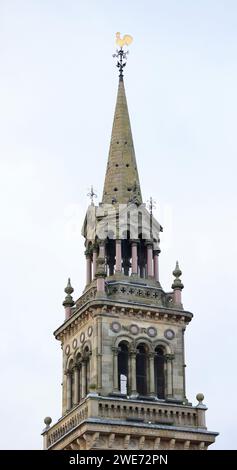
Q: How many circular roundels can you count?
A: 8